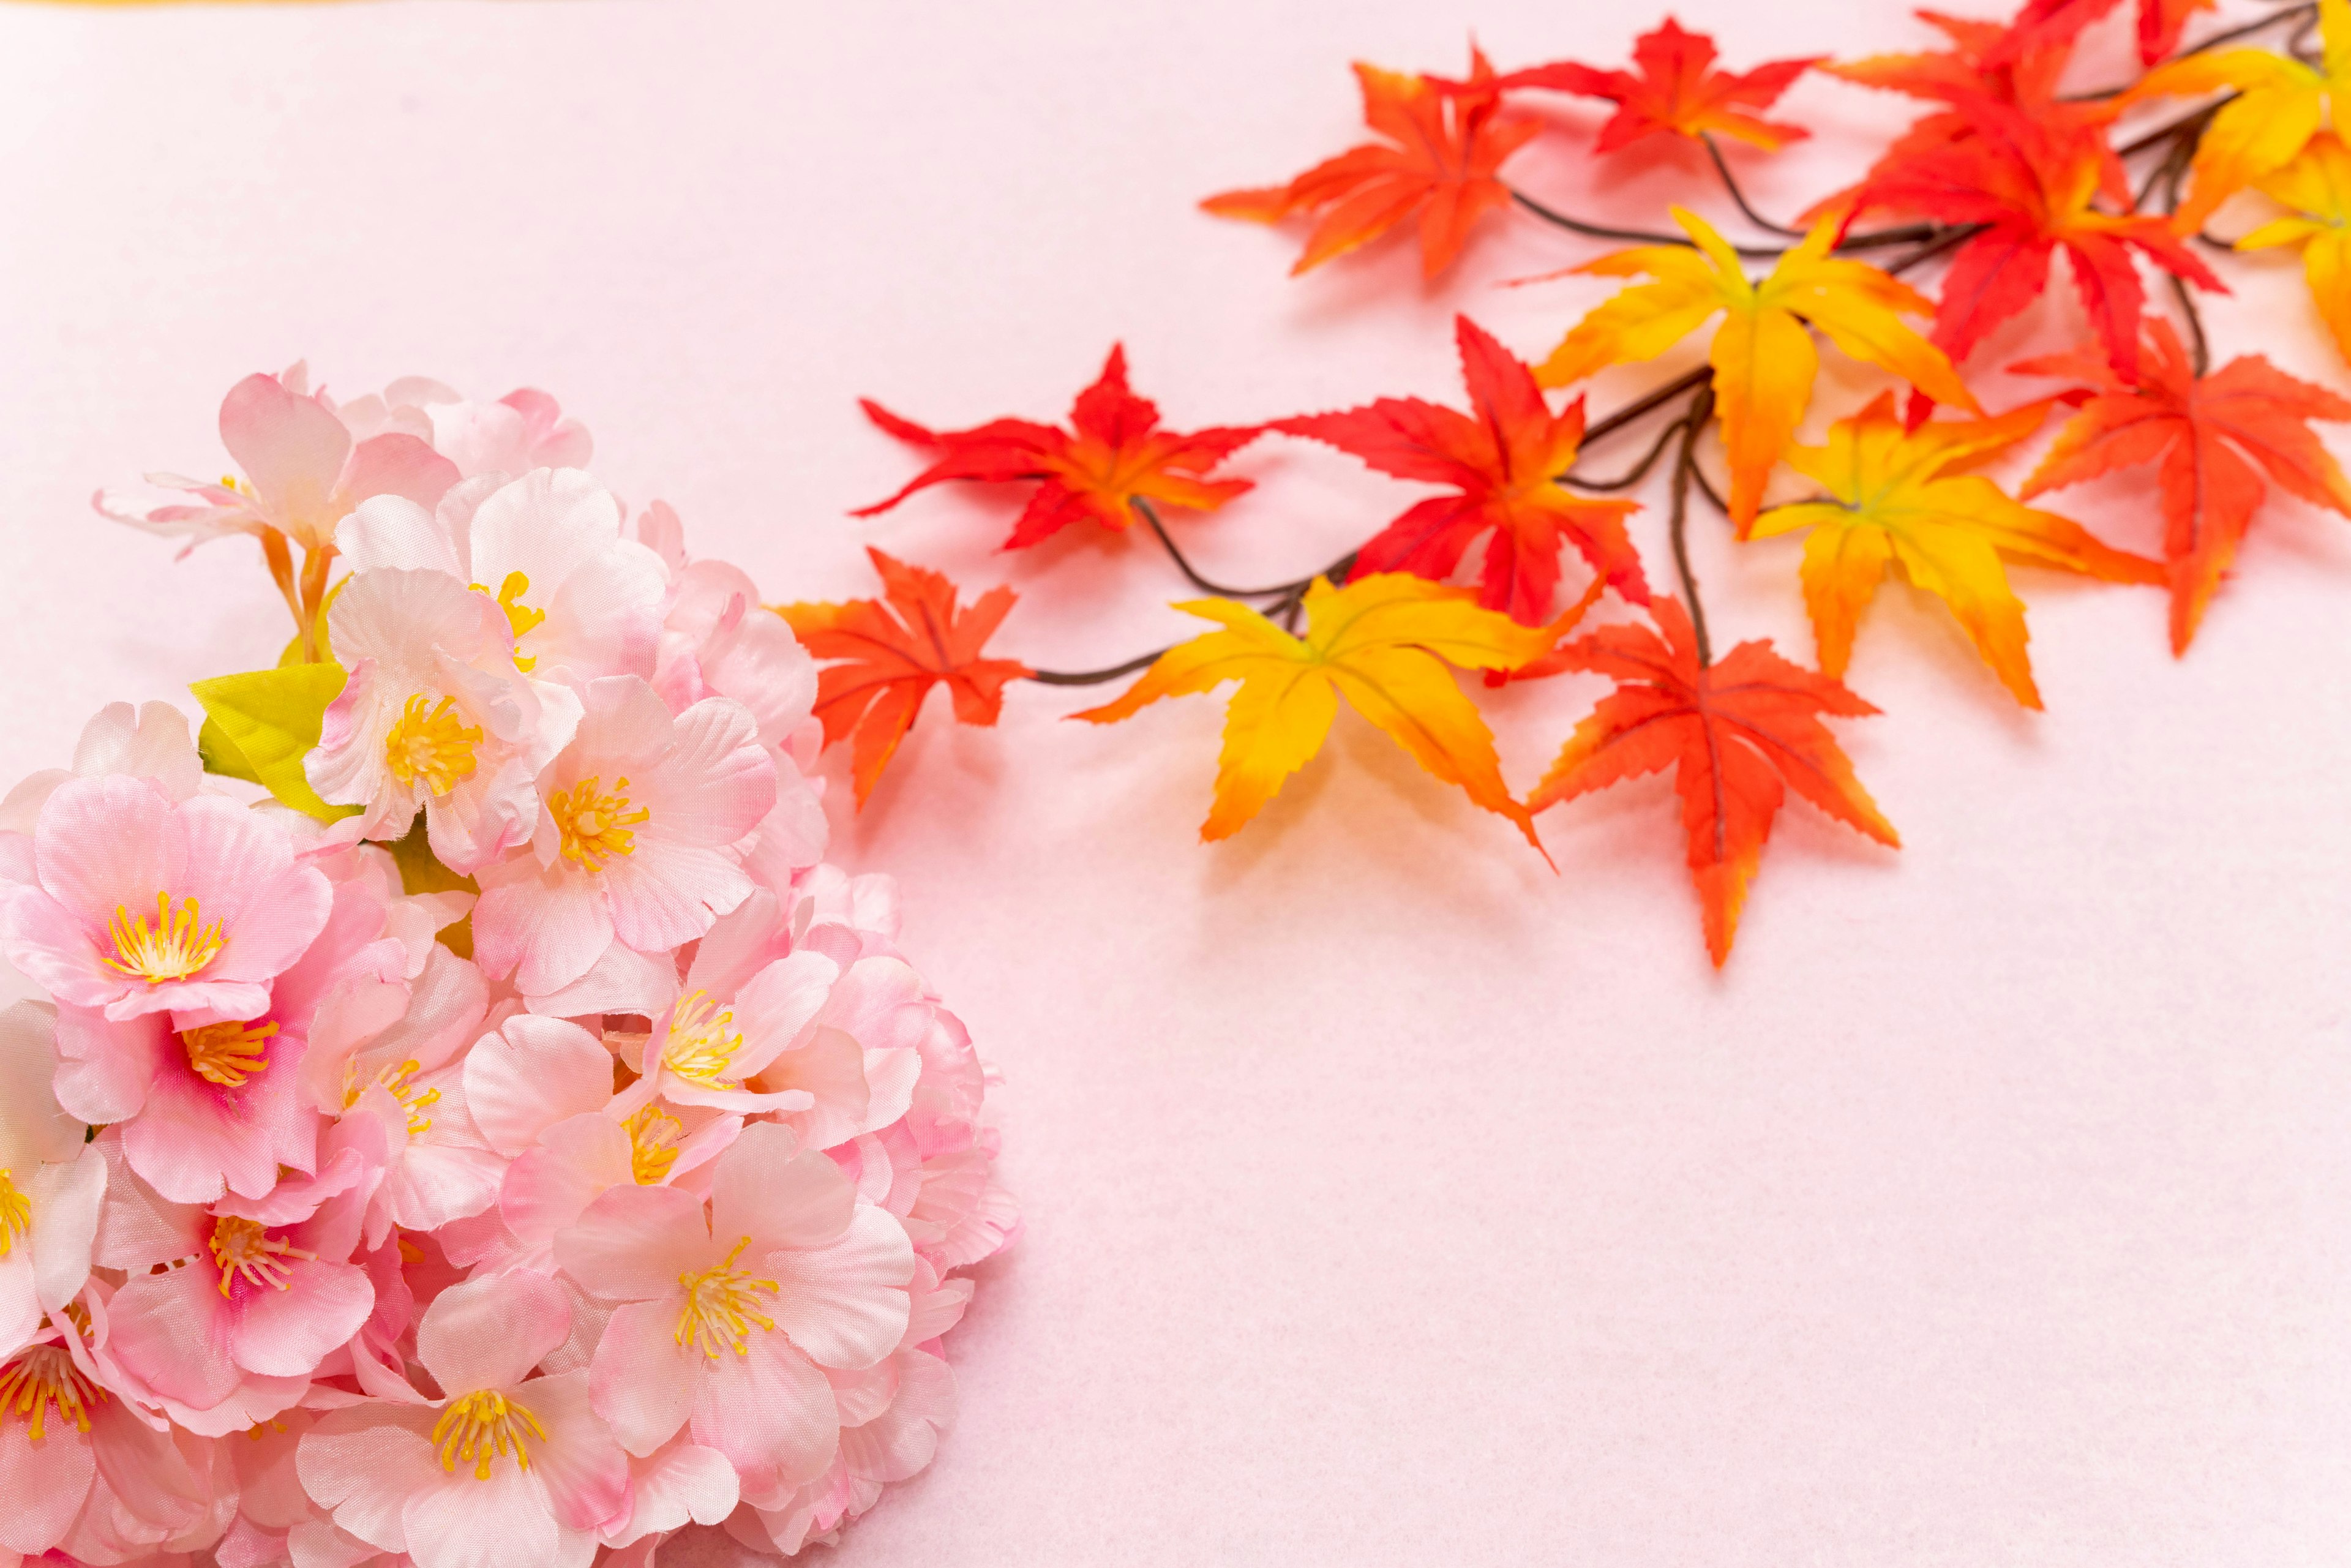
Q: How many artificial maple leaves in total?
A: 15